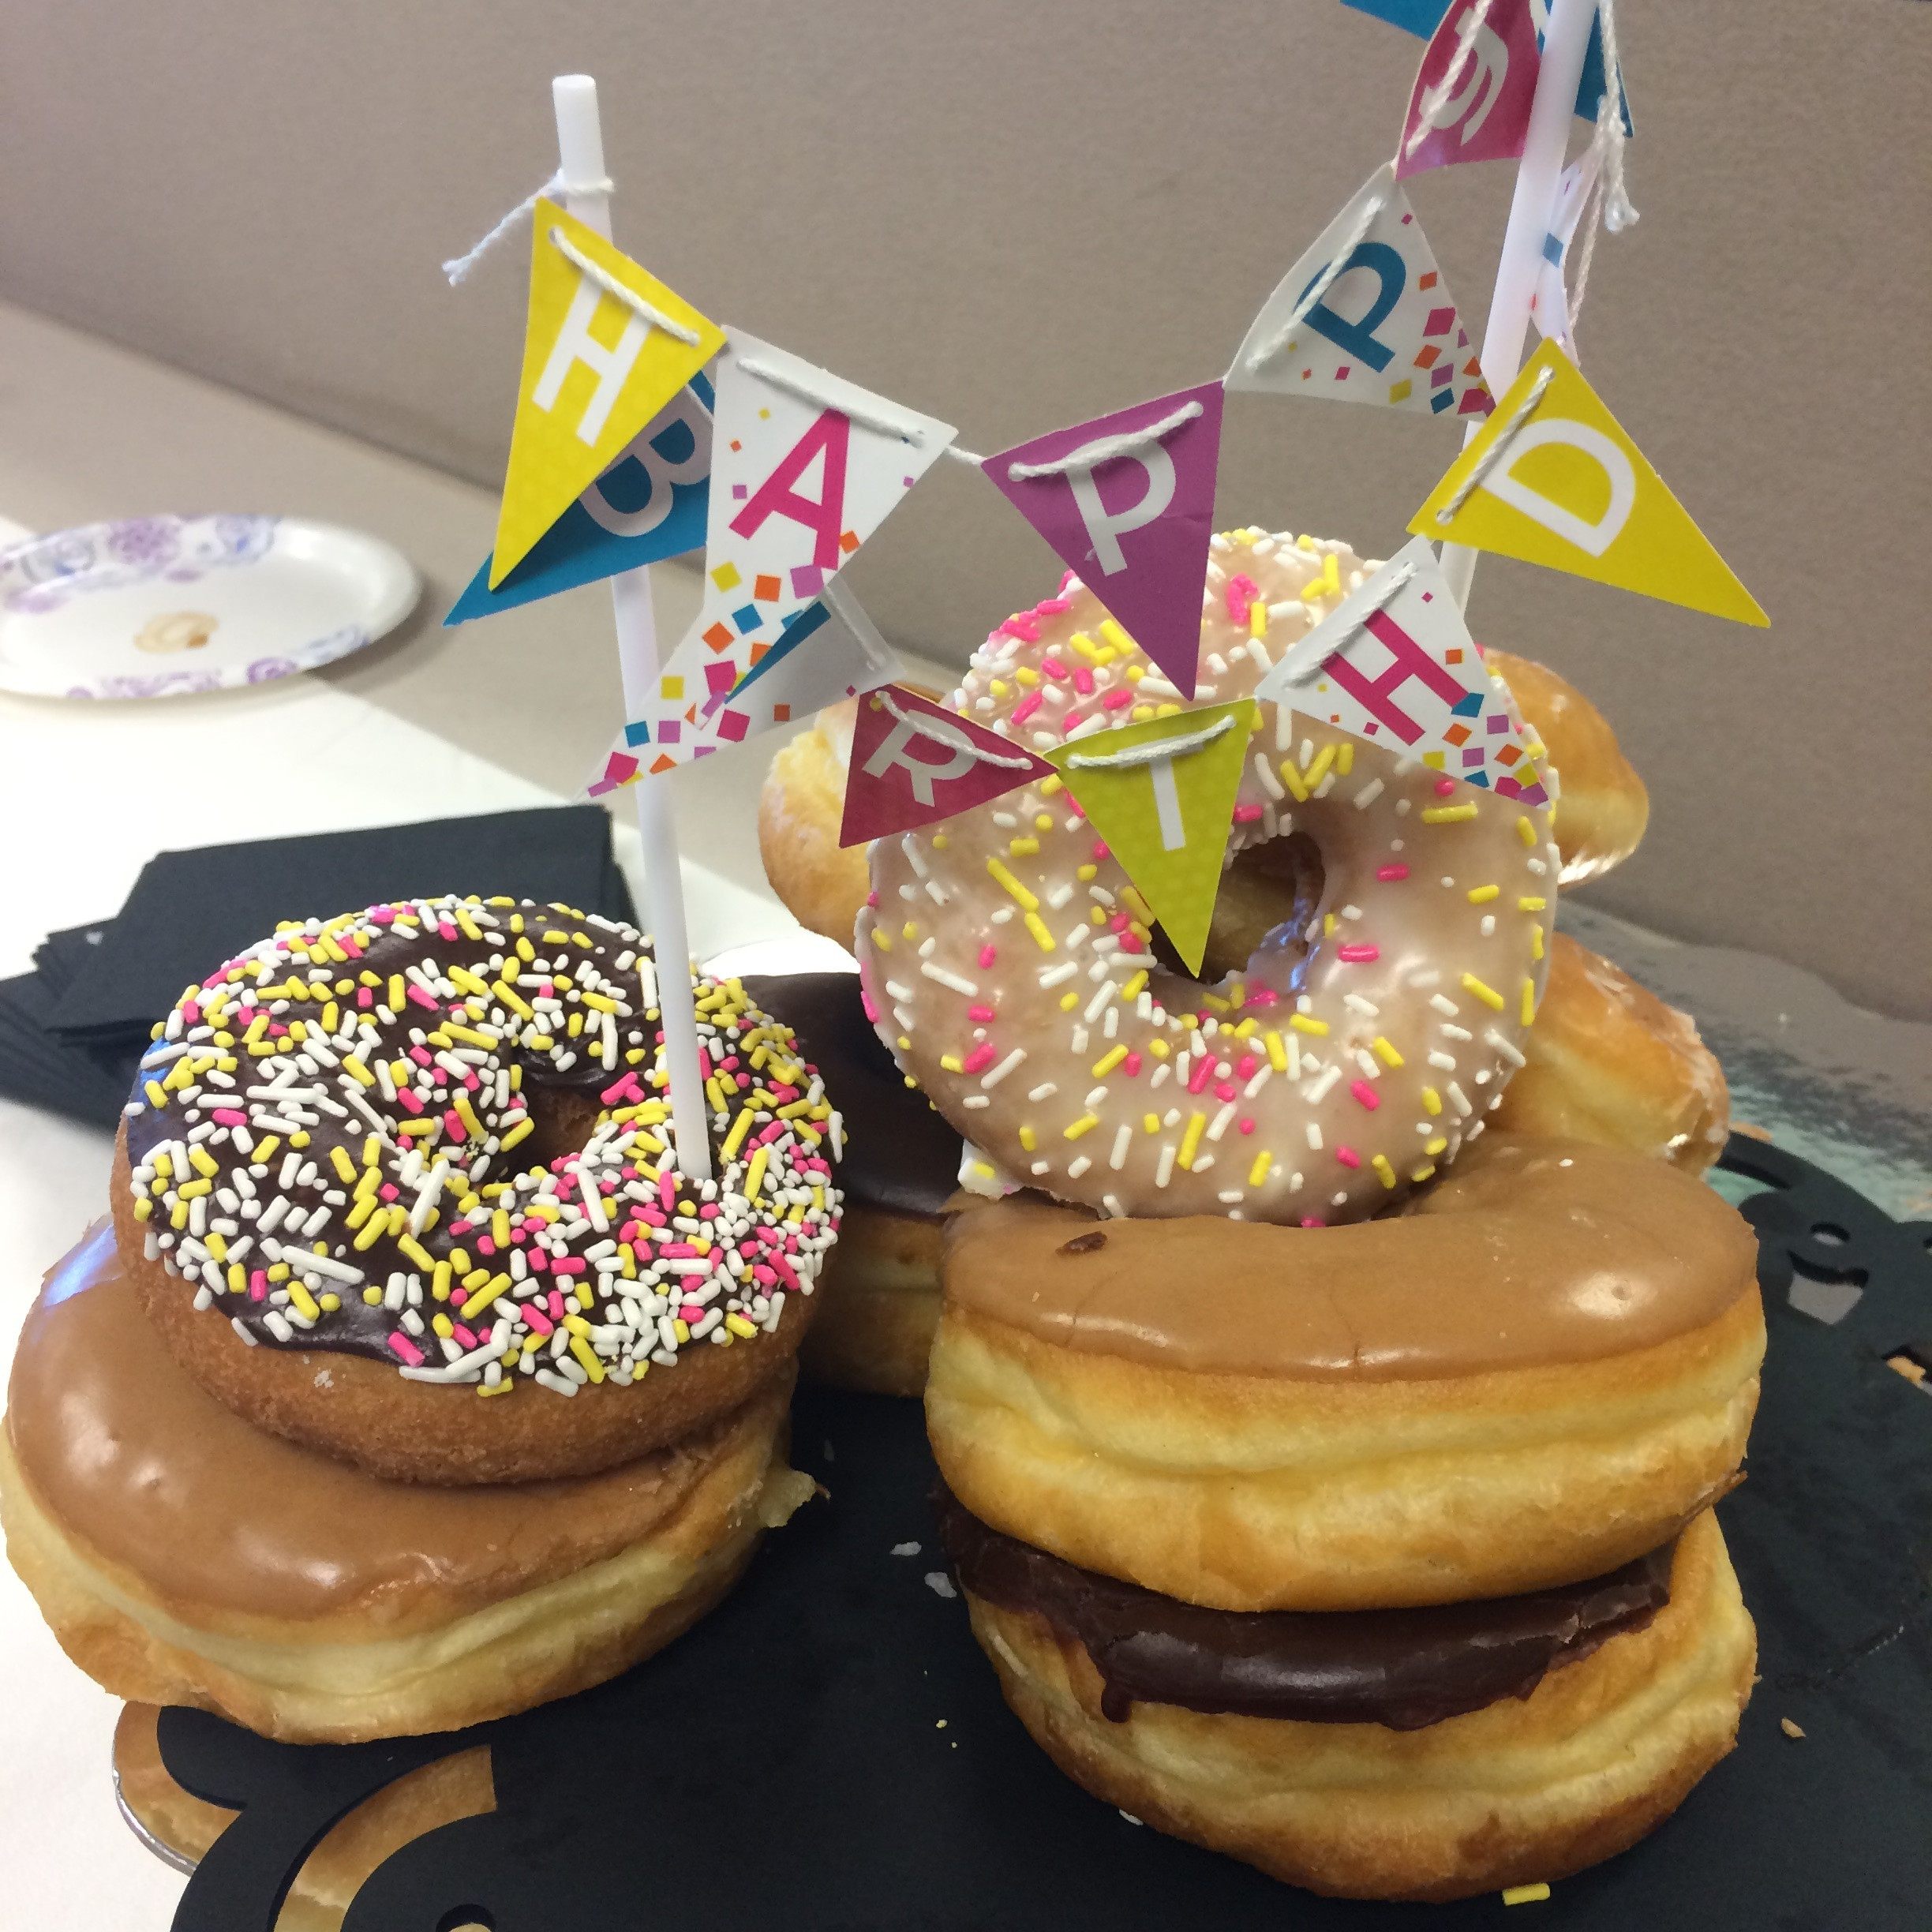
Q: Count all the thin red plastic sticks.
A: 0